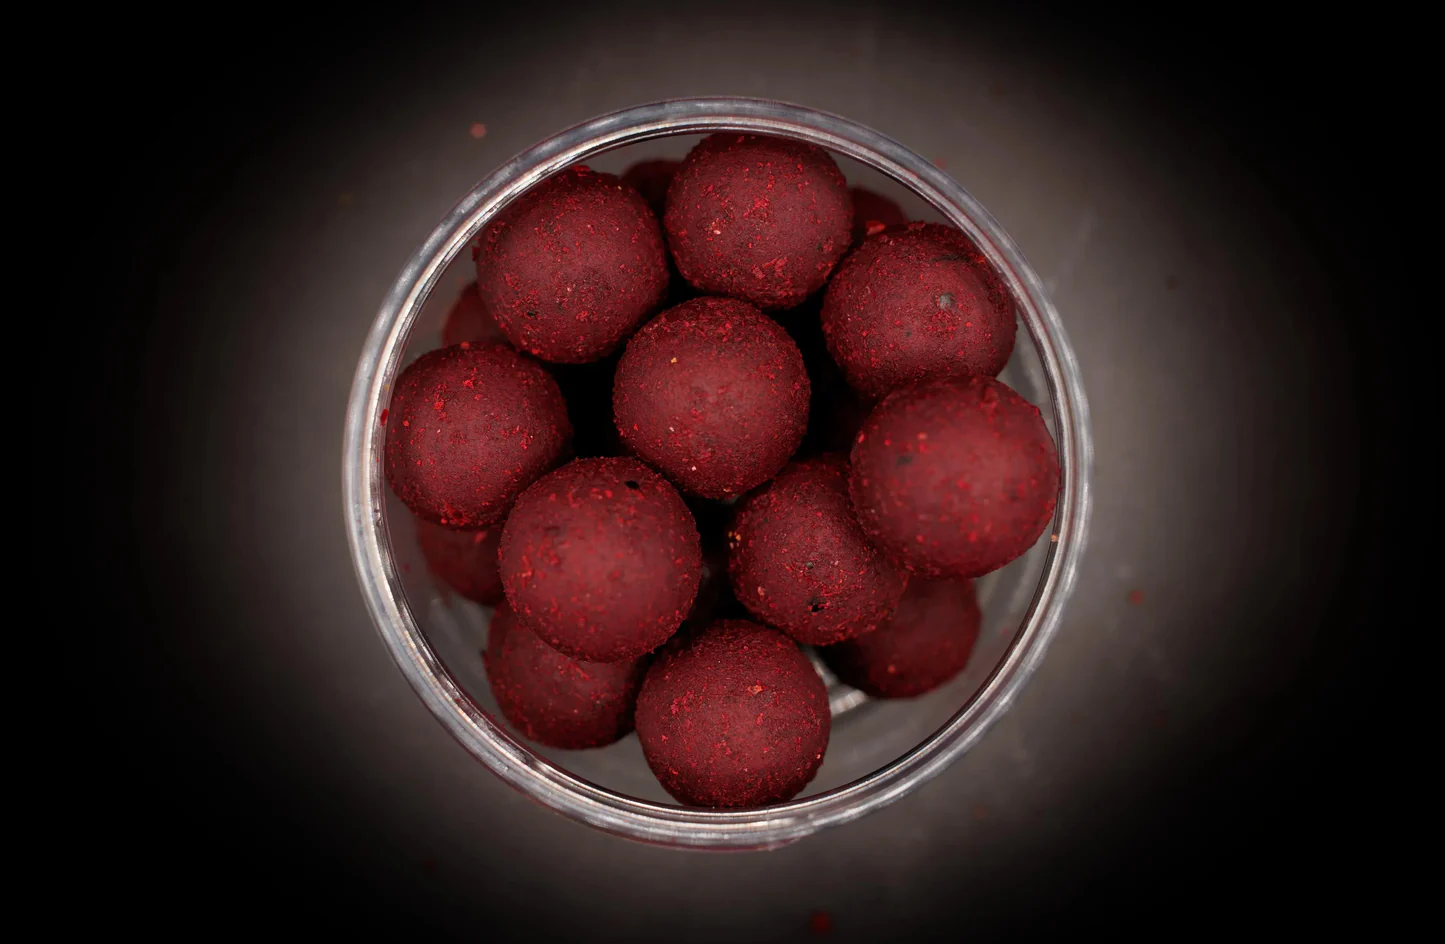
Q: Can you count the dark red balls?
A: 15